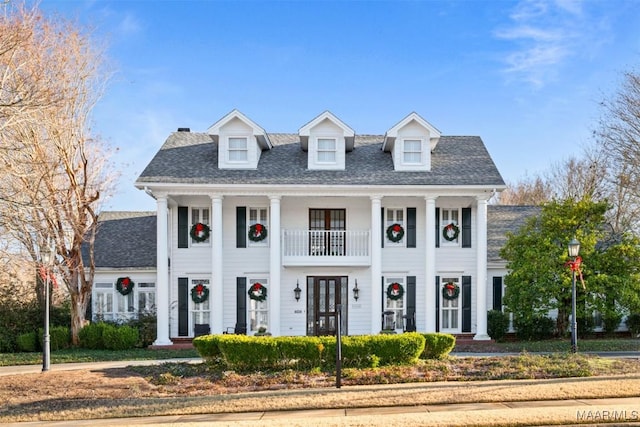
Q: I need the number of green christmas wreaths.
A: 9